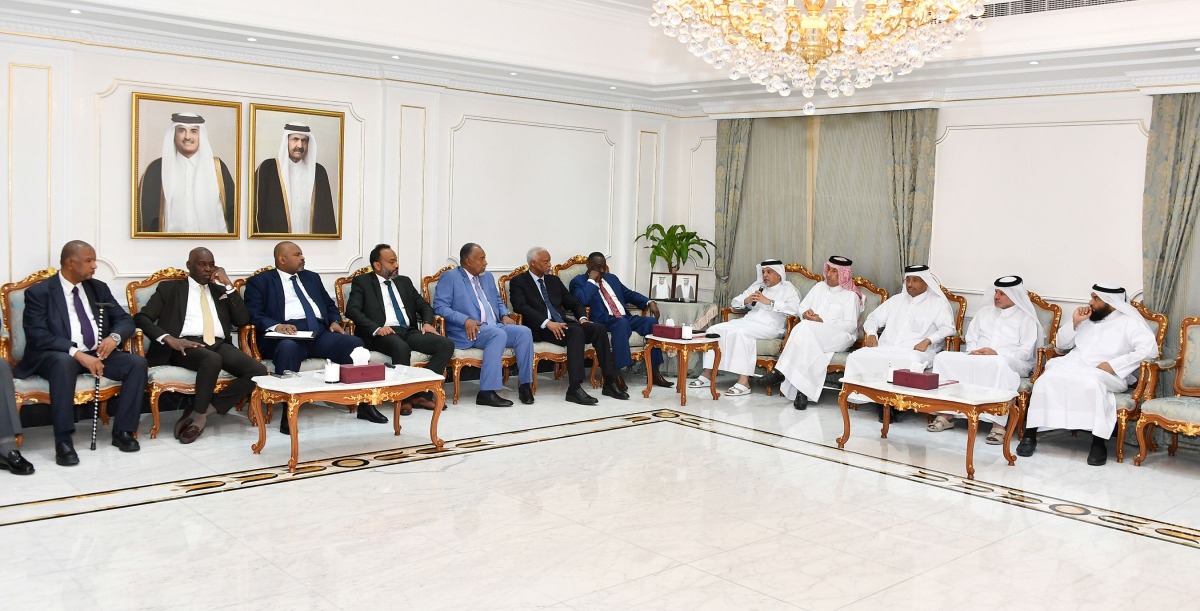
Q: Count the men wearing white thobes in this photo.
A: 5